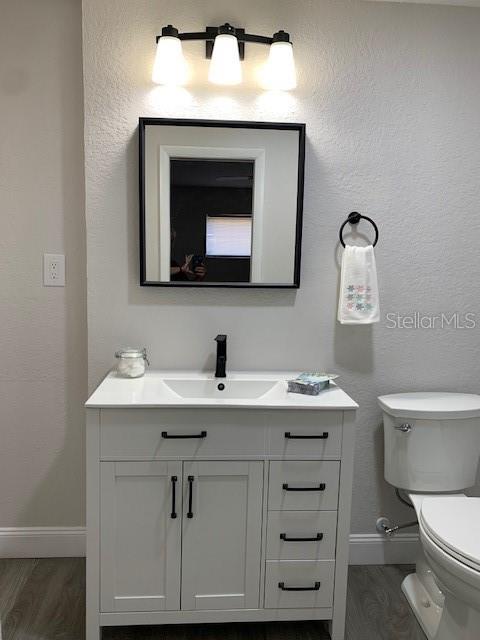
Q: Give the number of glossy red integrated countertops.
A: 0